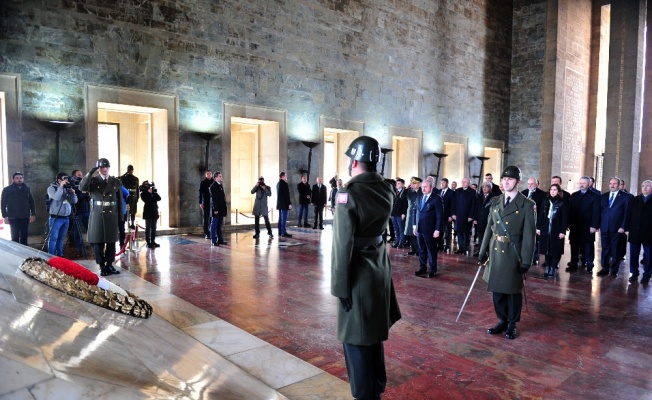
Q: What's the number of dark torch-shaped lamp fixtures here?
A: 6